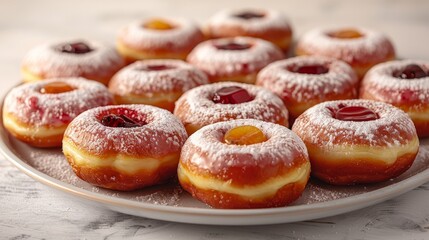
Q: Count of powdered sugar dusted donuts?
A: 13